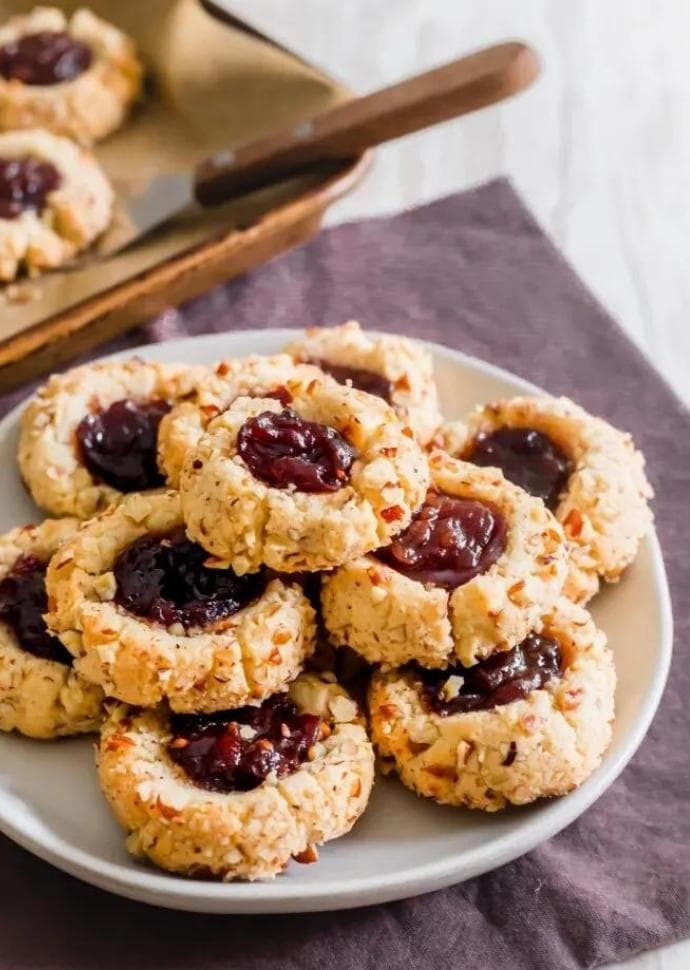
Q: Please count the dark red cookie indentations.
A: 11